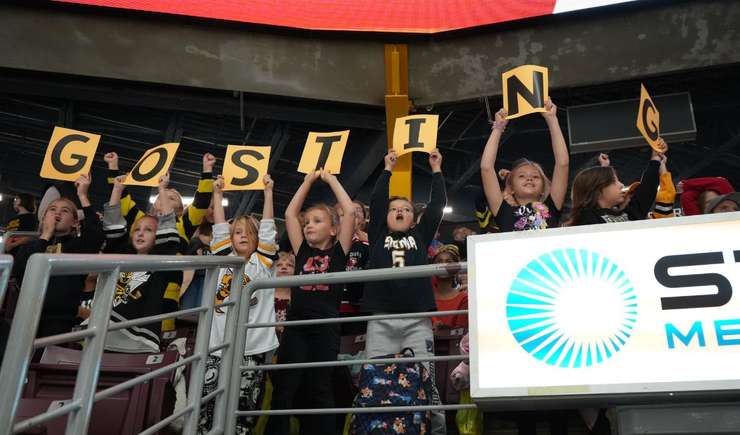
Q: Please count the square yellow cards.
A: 7